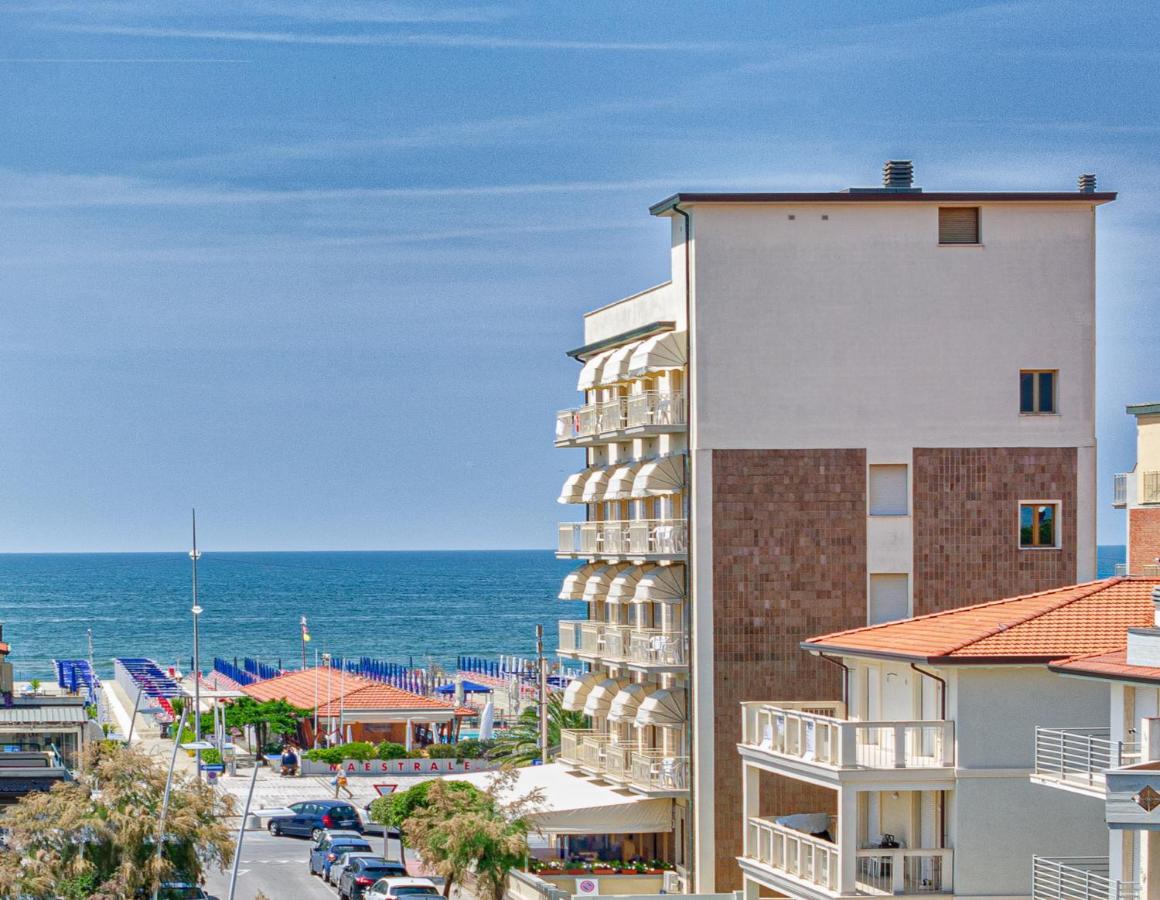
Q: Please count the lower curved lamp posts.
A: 3